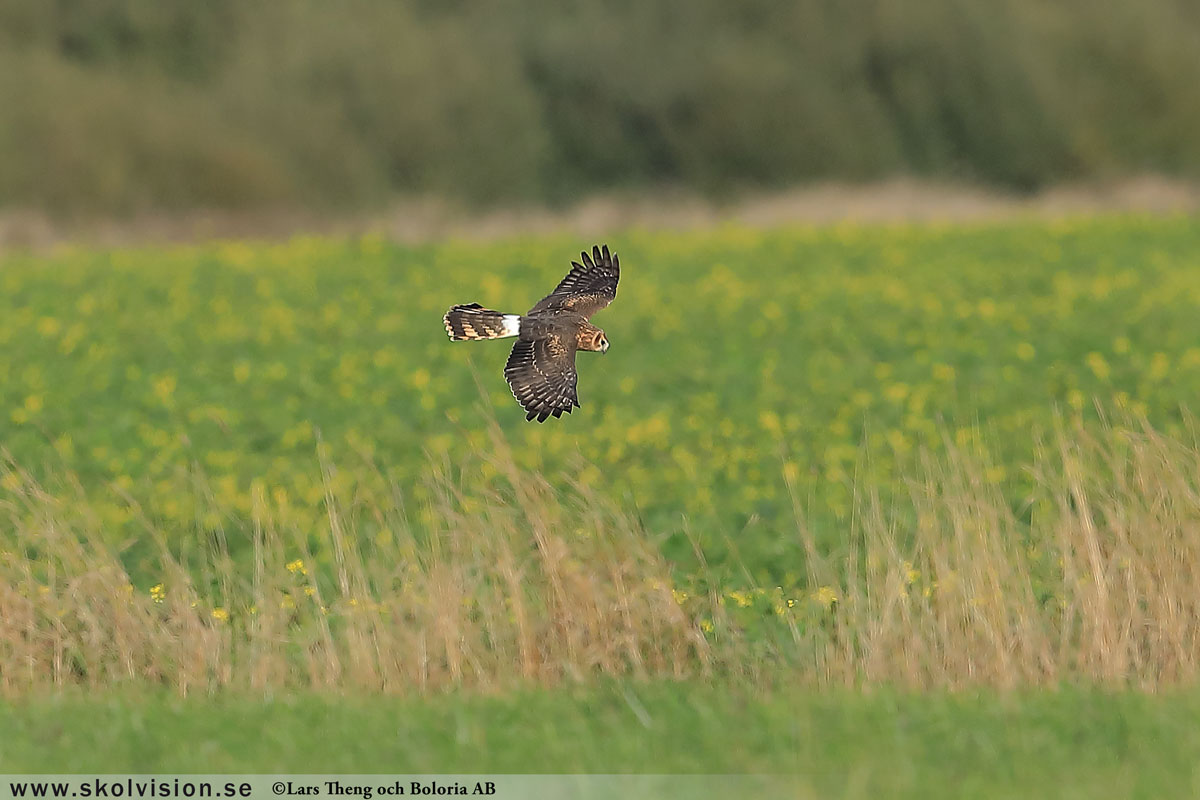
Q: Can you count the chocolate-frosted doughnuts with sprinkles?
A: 0